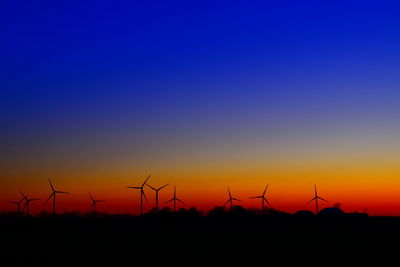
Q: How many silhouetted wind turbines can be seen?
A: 10